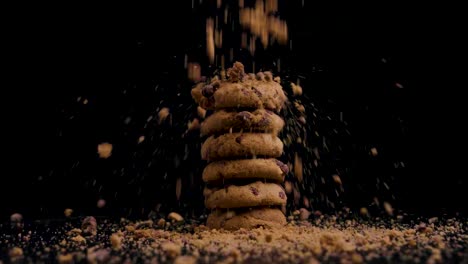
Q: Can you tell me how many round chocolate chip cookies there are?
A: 6